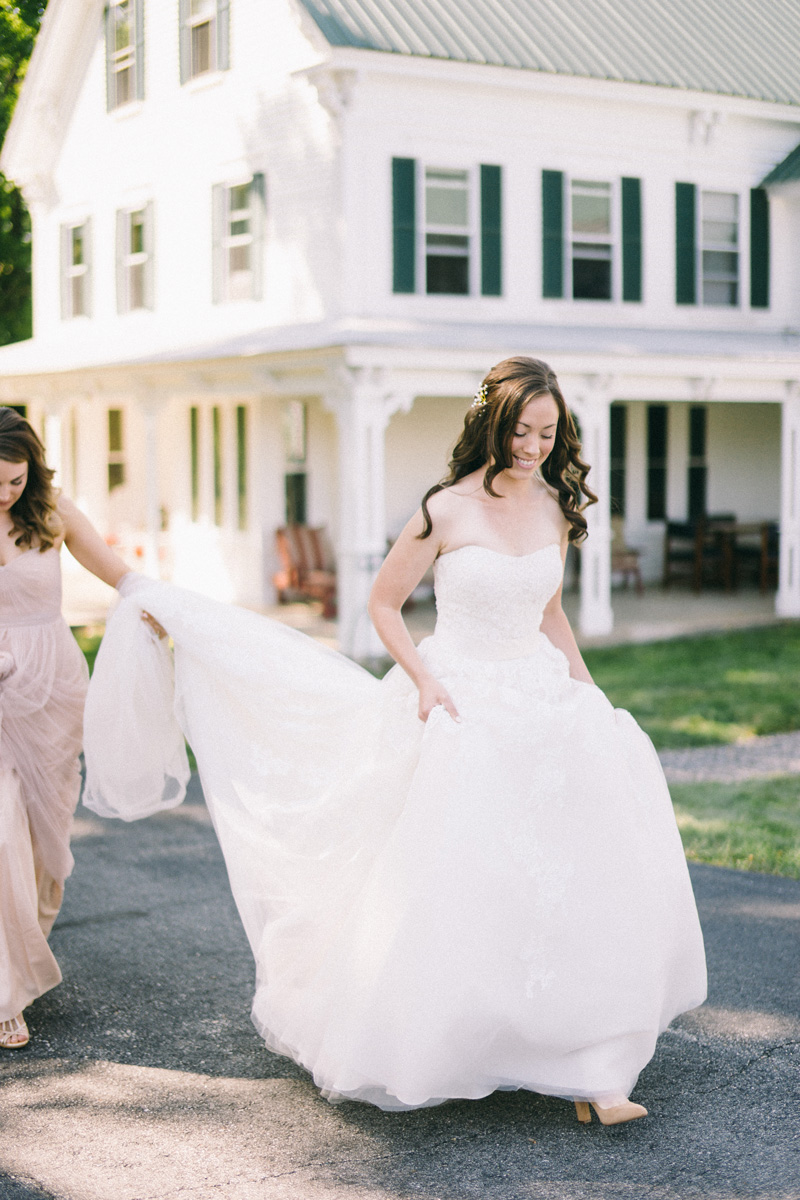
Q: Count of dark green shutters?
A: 6